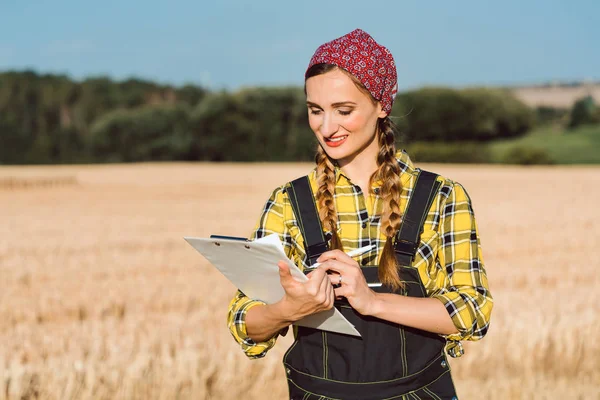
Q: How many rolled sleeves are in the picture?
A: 2